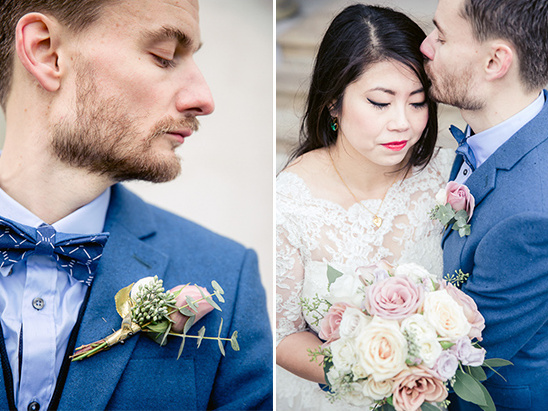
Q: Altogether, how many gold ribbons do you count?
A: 1